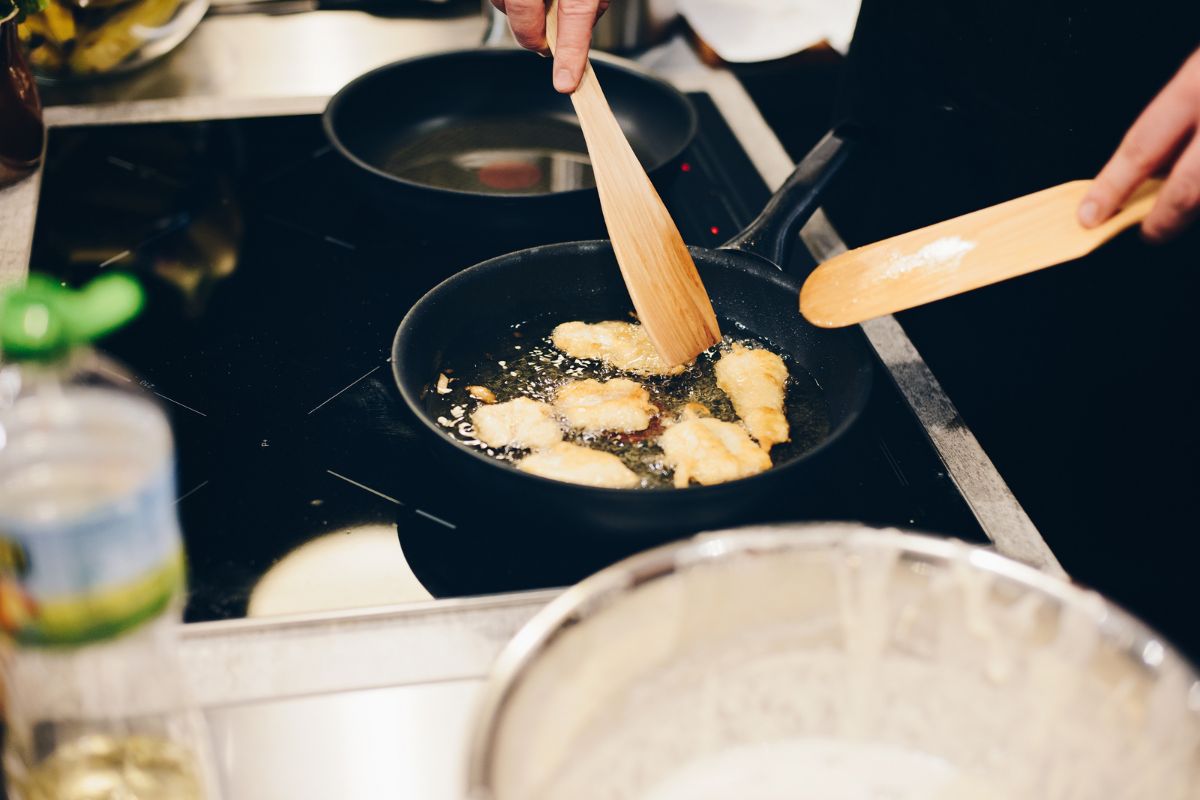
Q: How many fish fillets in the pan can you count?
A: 6